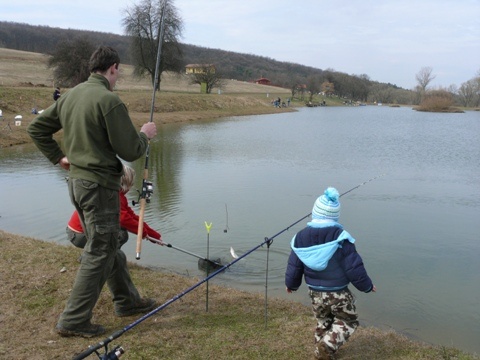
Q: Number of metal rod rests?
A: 2